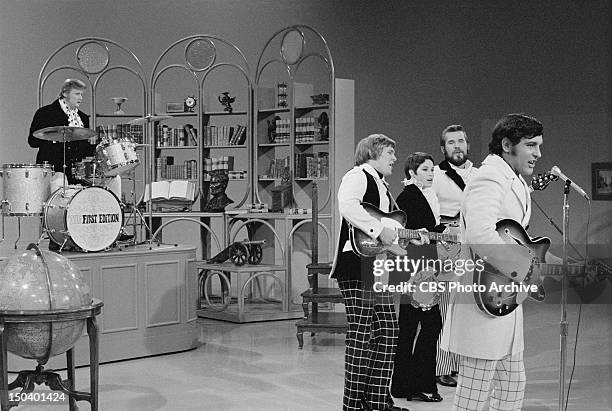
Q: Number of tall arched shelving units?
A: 3